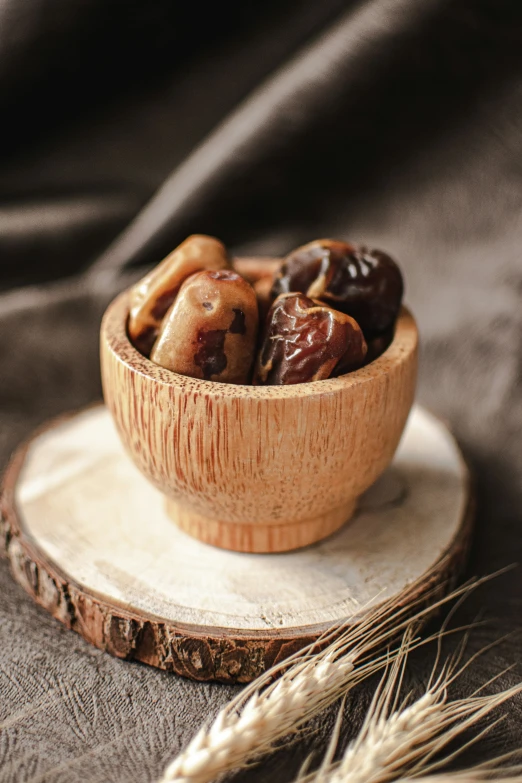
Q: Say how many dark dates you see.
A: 2